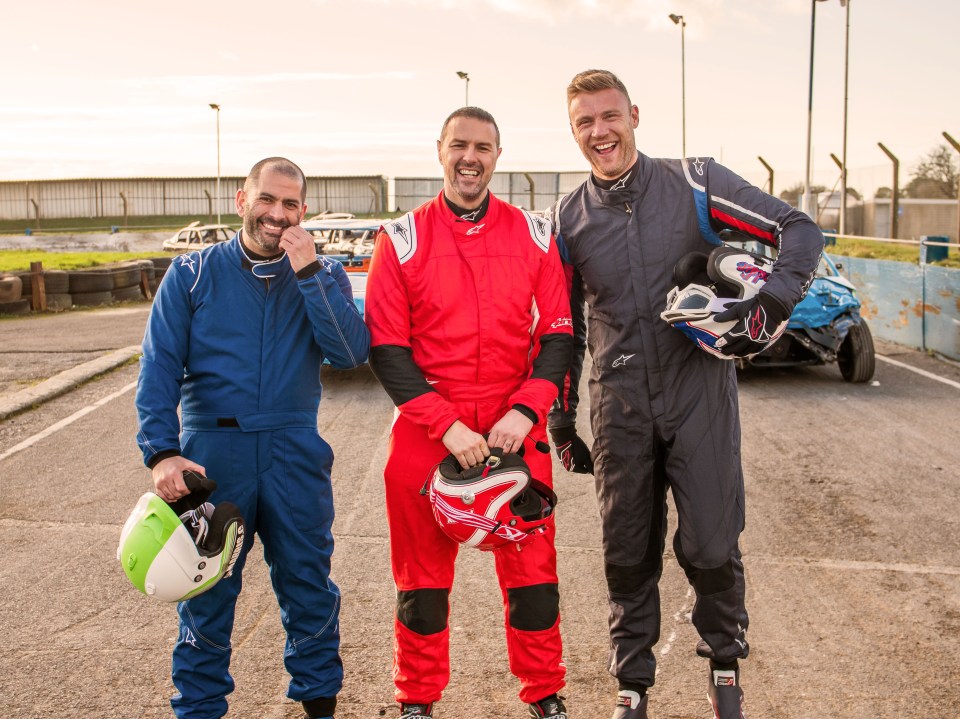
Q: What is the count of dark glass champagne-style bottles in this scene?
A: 0